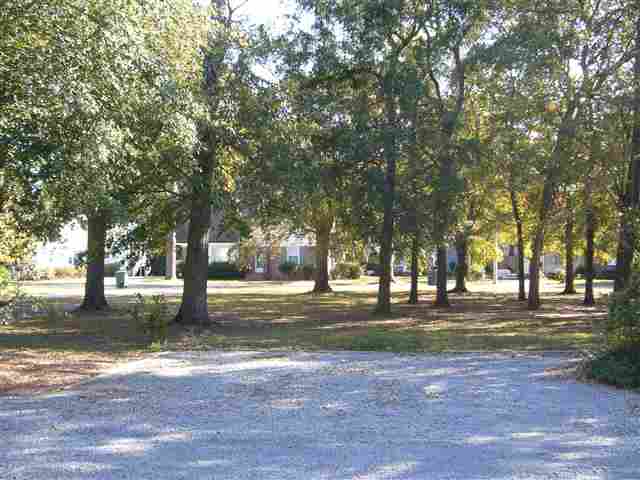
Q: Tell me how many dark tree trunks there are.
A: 12